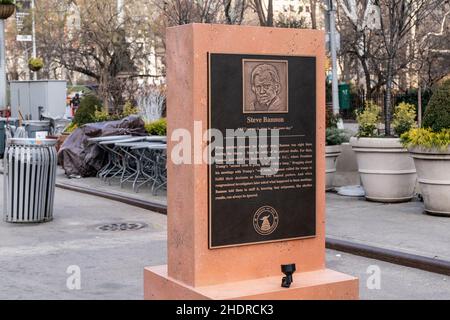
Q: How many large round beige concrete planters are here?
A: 3